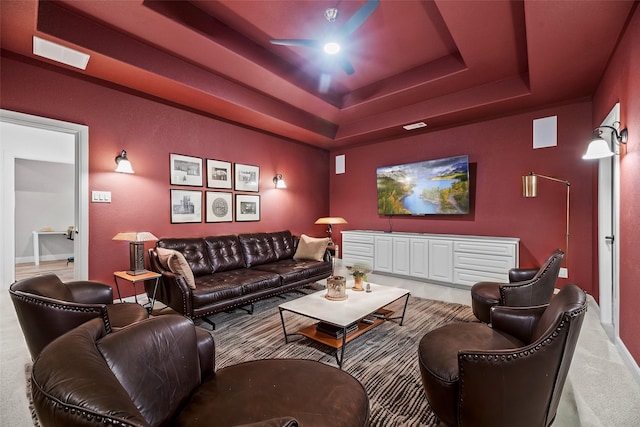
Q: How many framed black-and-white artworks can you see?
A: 6